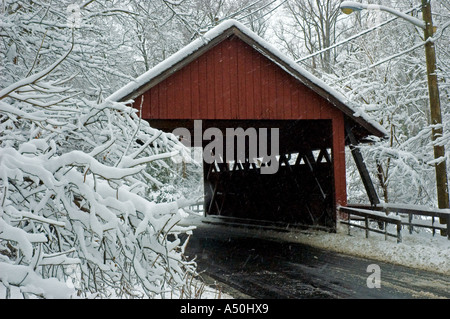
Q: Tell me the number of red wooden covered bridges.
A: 1